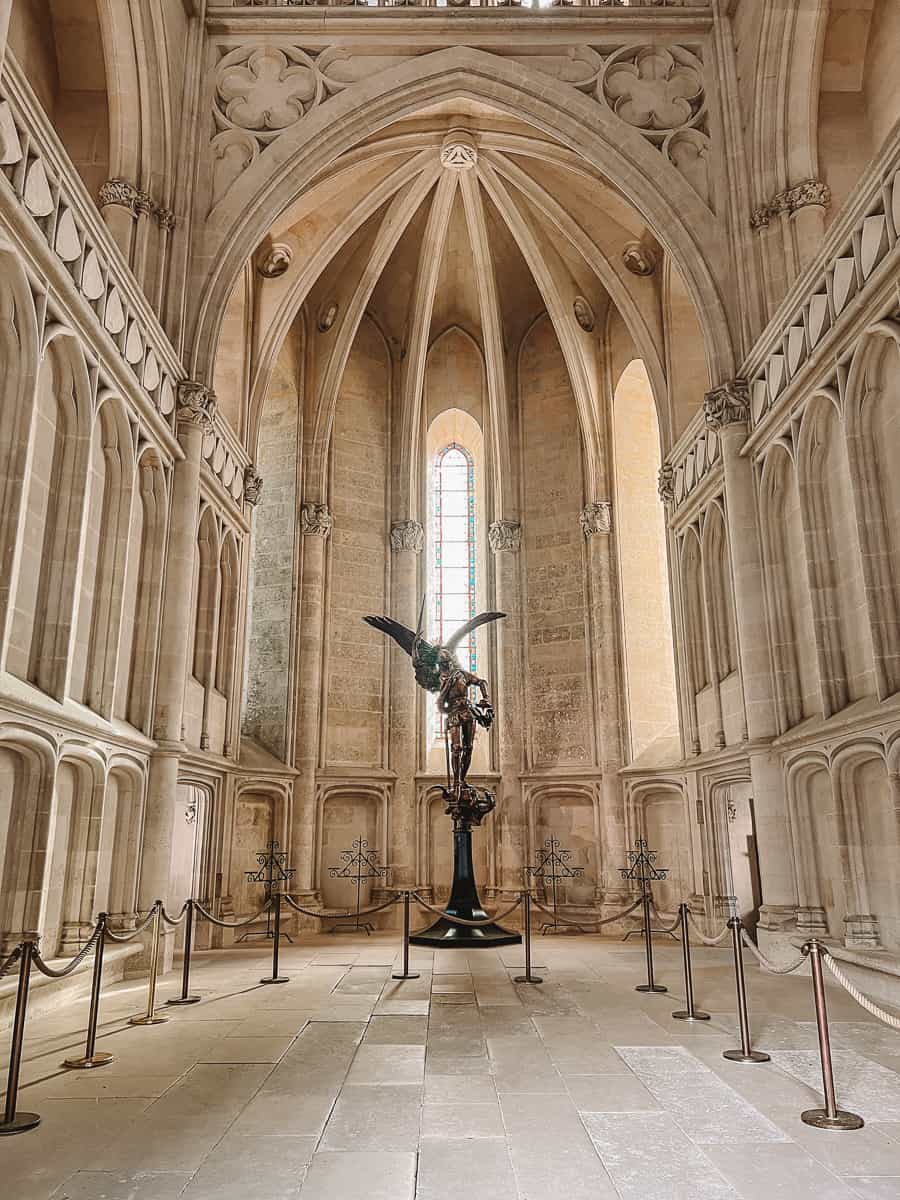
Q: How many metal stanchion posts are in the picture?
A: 11